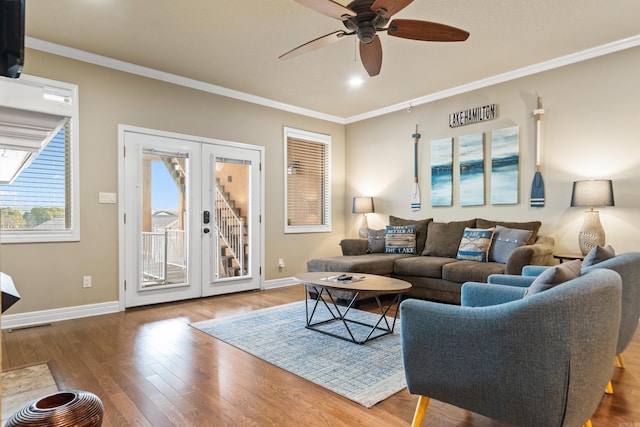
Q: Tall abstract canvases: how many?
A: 3